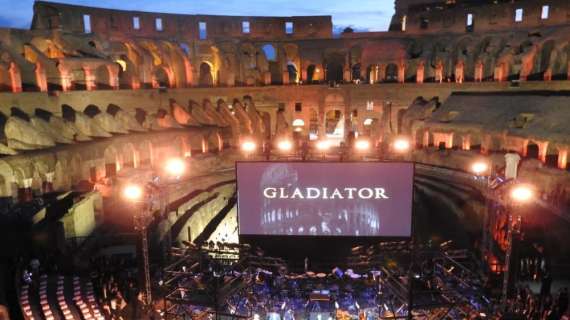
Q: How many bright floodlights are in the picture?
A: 9